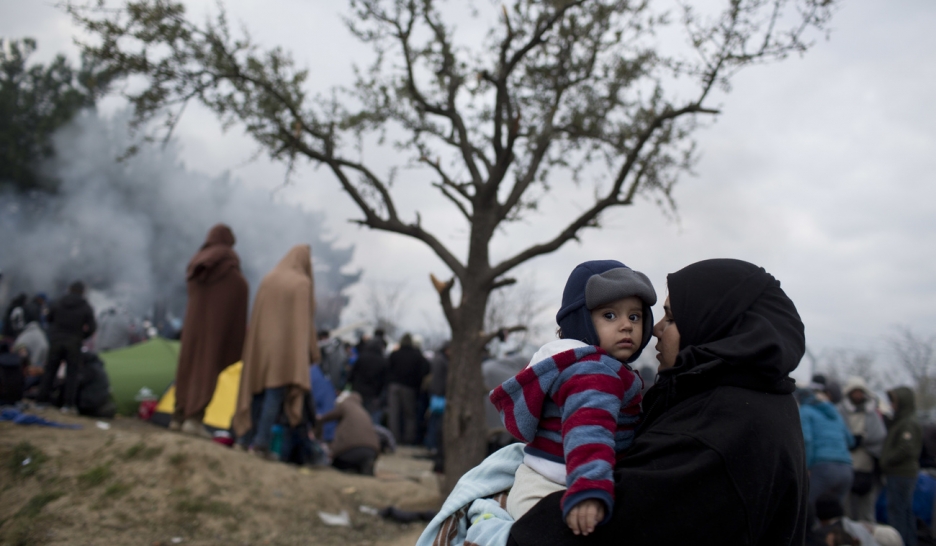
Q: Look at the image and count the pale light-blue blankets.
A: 1